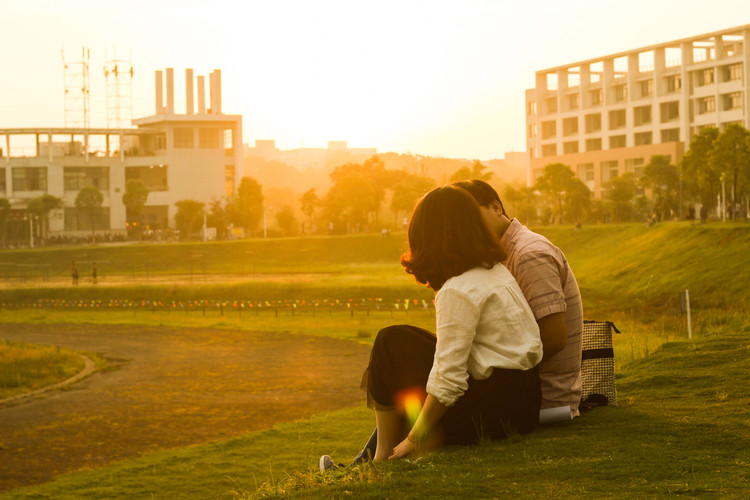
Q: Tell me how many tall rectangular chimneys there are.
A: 6